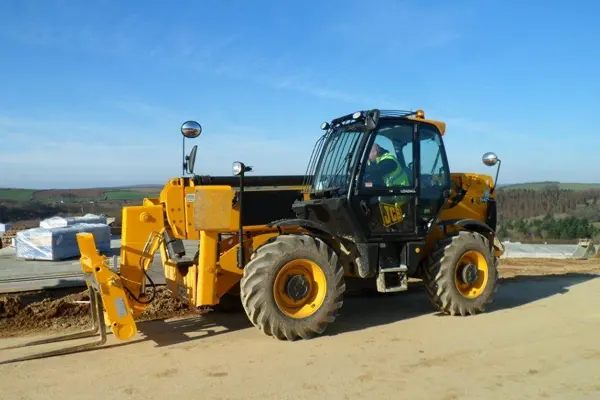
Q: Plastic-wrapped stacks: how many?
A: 2